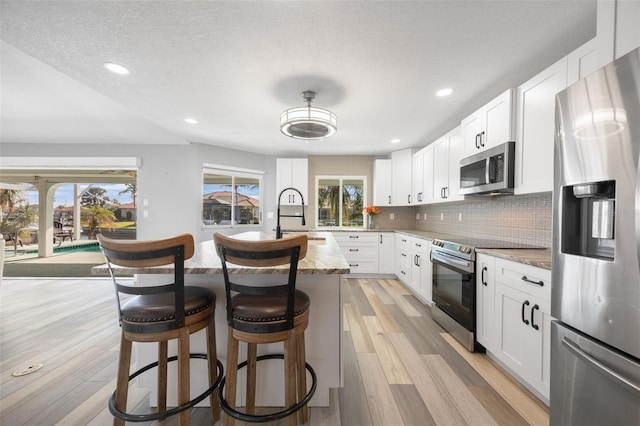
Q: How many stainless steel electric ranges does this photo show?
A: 1